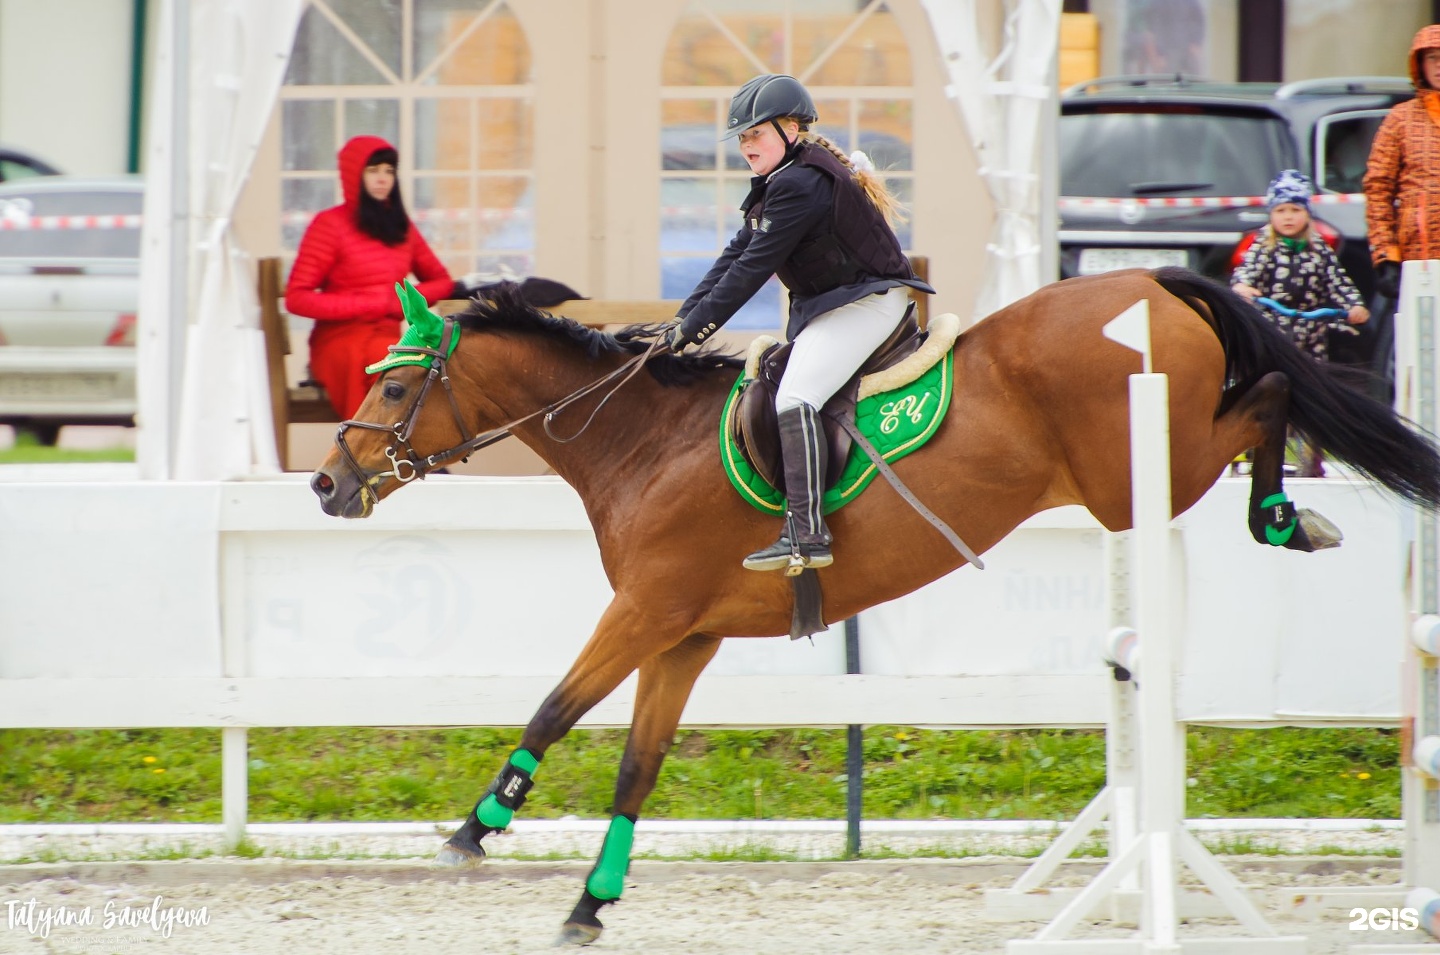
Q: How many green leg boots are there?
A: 3